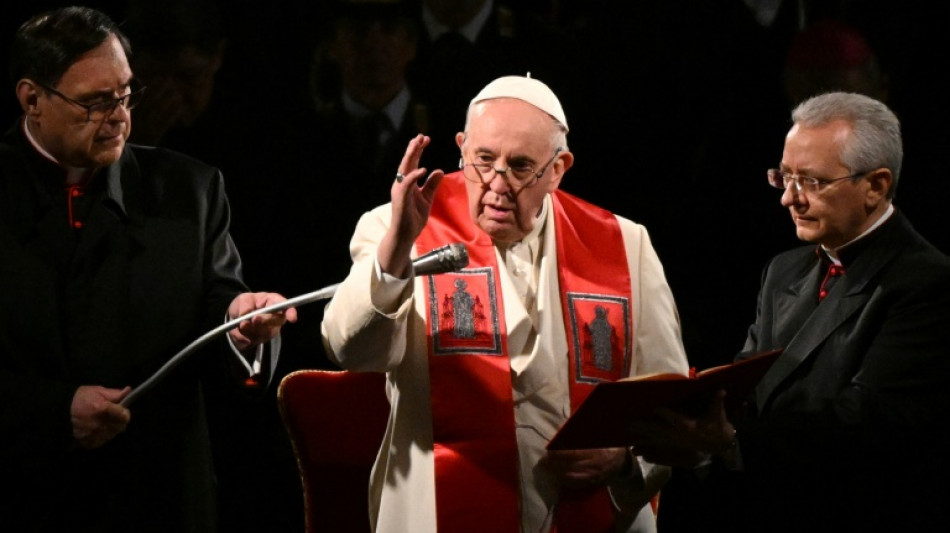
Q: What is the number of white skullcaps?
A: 1